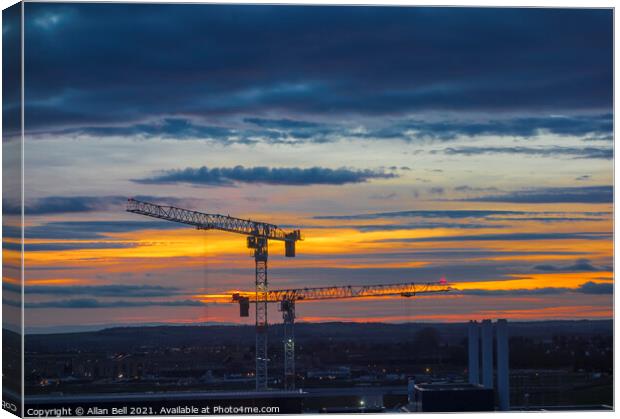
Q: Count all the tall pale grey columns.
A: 3